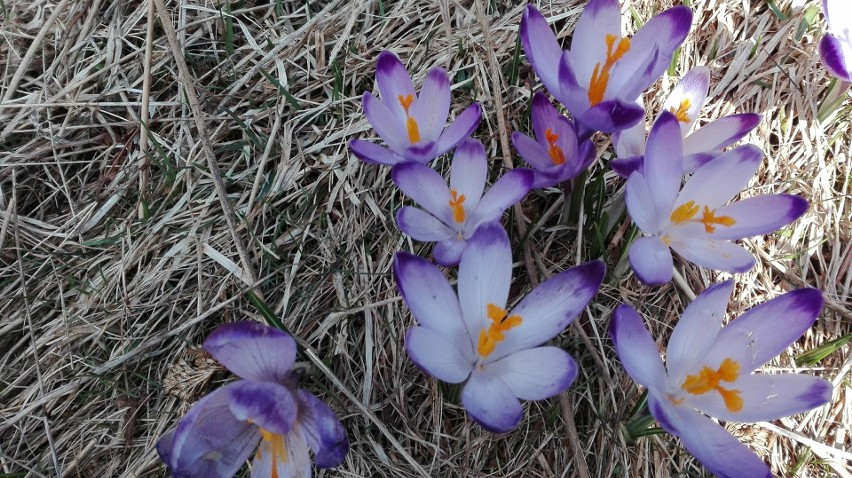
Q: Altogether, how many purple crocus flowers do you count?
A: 10